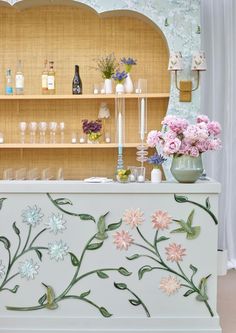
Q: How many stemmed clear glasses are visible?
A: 5